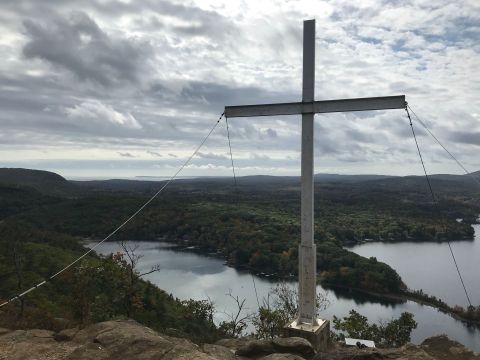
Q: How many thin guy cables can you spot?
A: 4